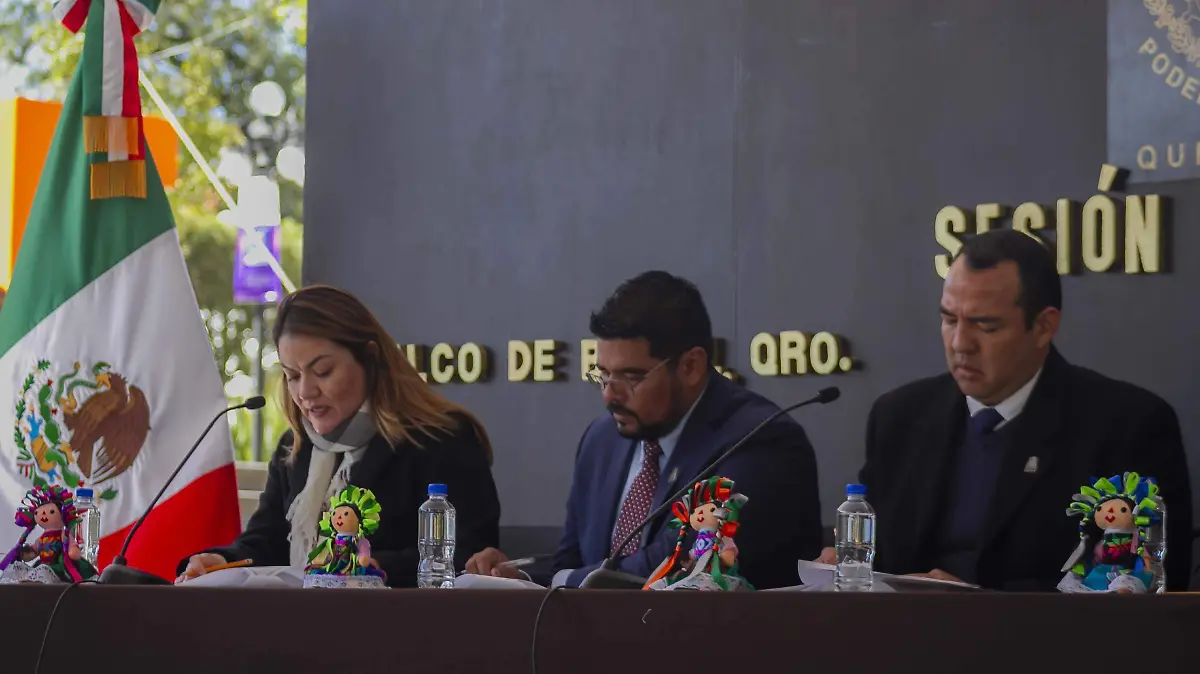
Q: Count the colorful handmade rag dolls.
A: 4